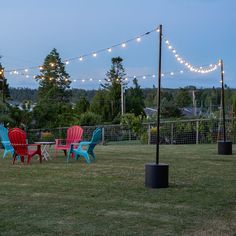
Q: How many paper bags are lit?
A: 0